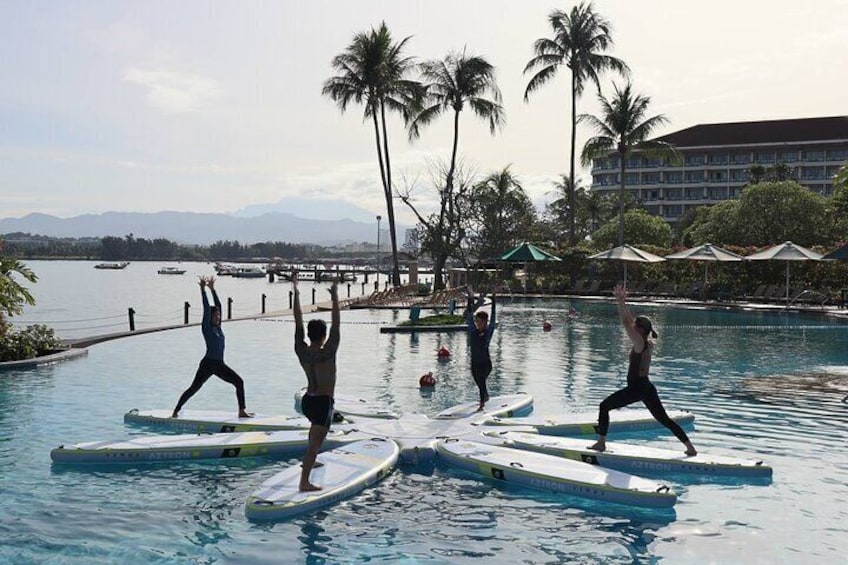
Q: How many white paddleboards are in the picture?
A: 8